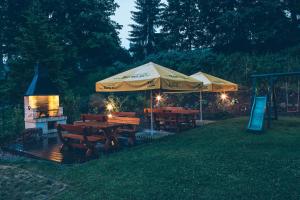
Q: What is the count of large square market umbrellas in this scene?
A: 2